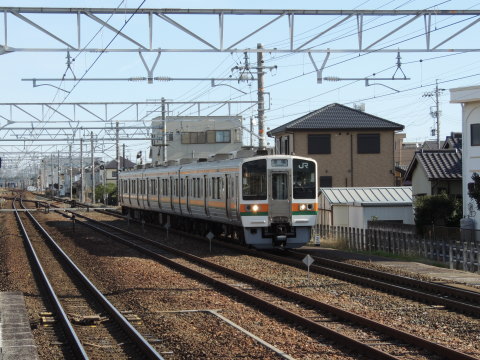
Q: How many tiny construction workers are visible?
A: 0